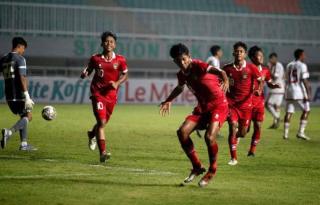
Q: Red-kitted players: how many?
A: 4